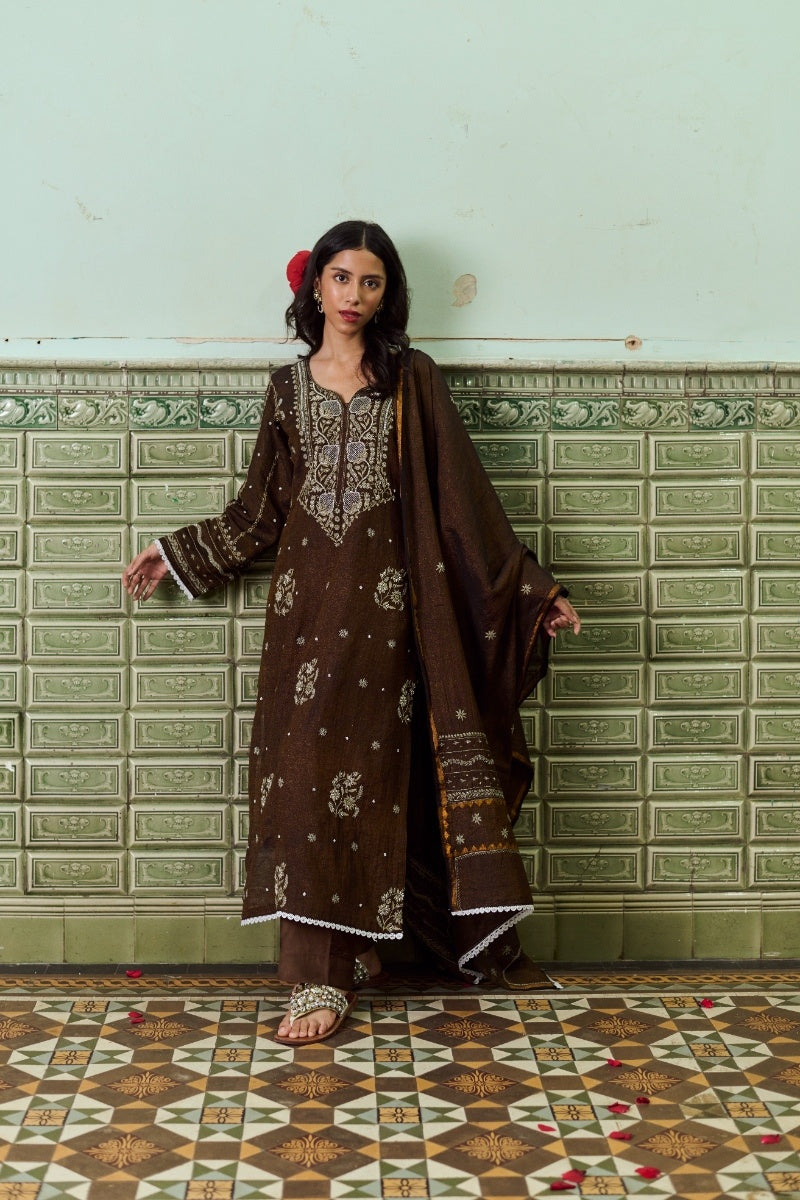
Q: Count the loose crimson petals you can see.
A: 13